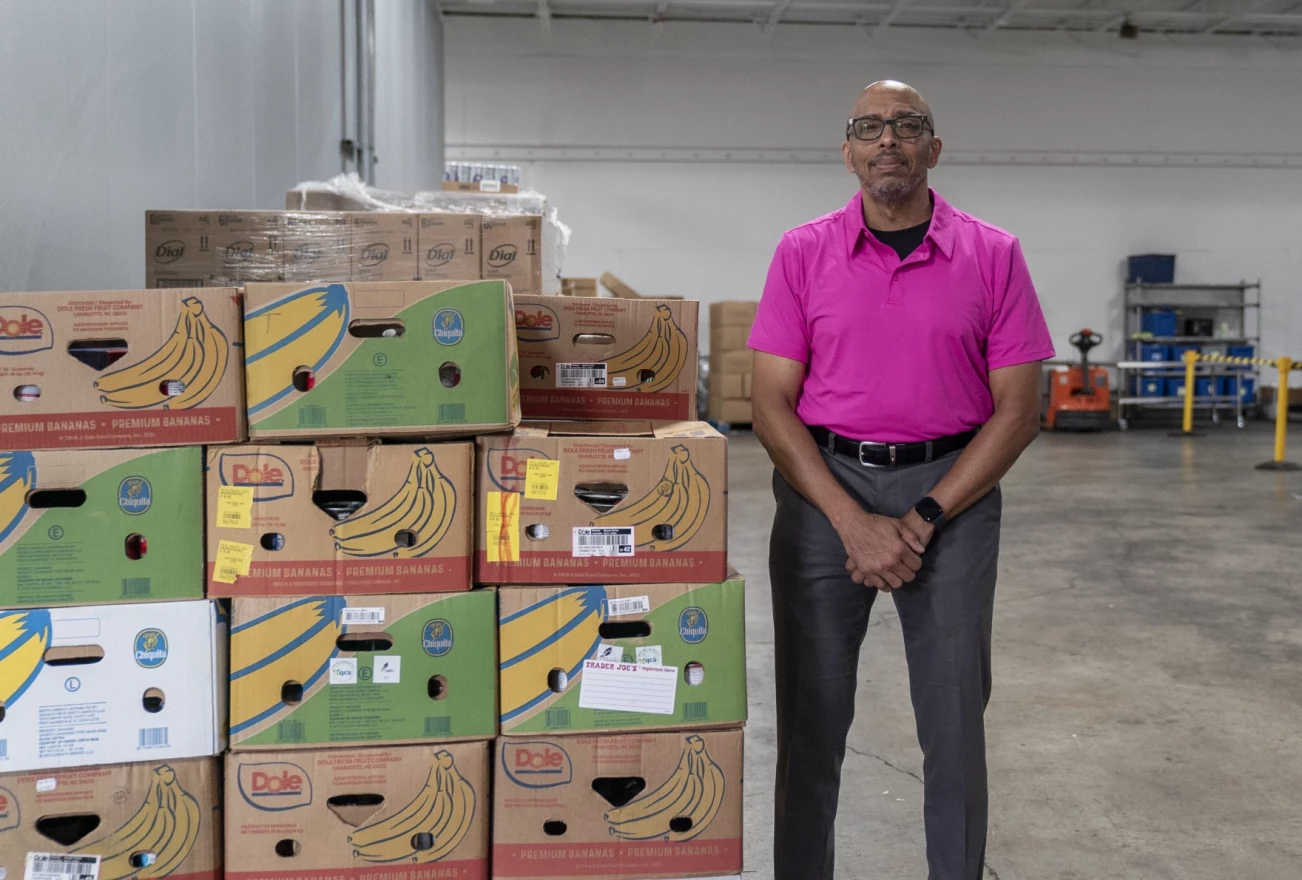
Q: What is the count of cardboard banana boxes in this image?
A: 12